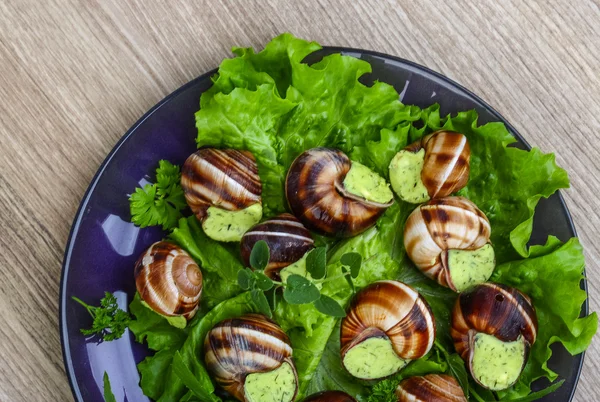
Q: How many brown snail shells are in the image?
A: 11